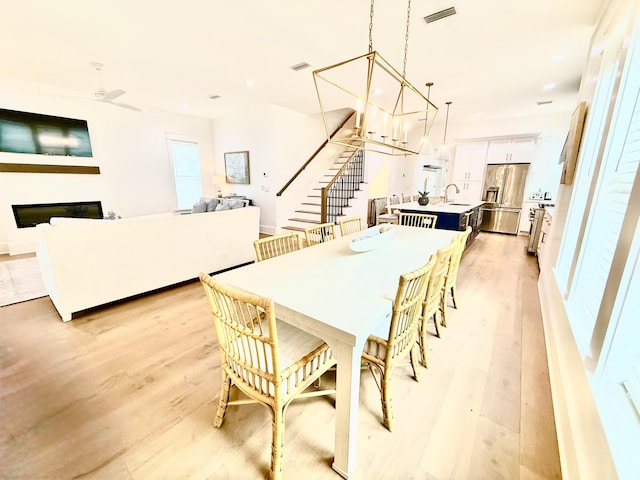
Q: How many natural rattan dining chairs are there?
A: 8